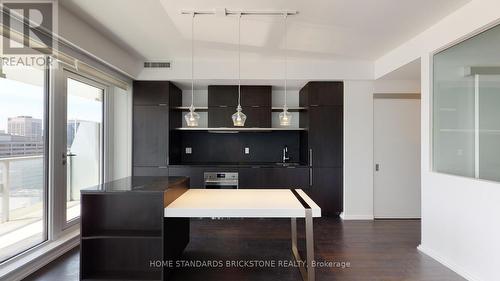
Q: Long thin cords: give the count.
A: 3